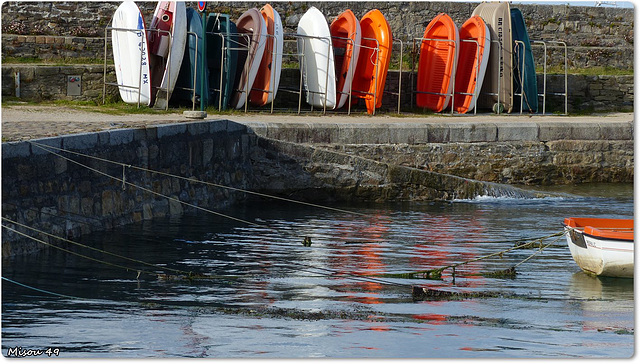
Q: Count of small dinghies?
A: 14